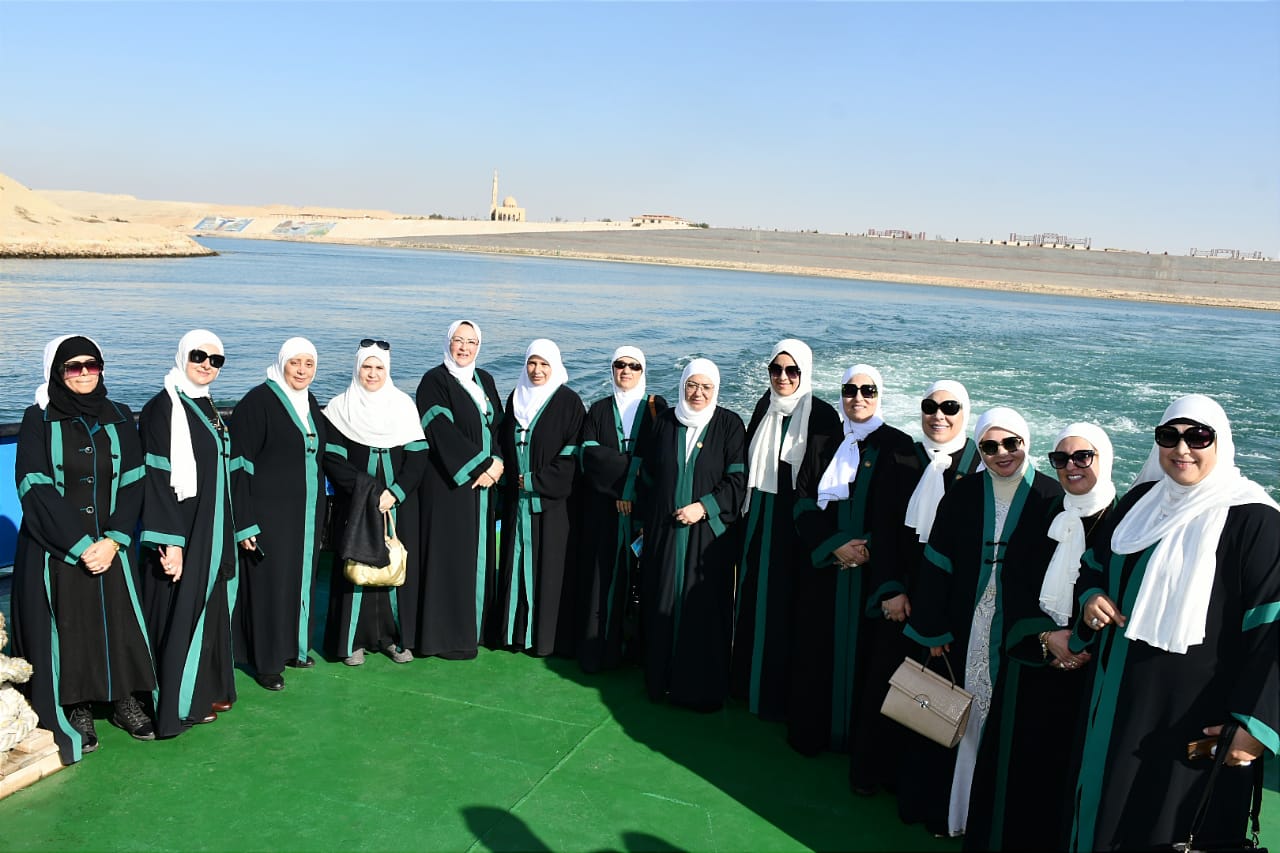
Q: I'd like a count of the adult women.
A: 14